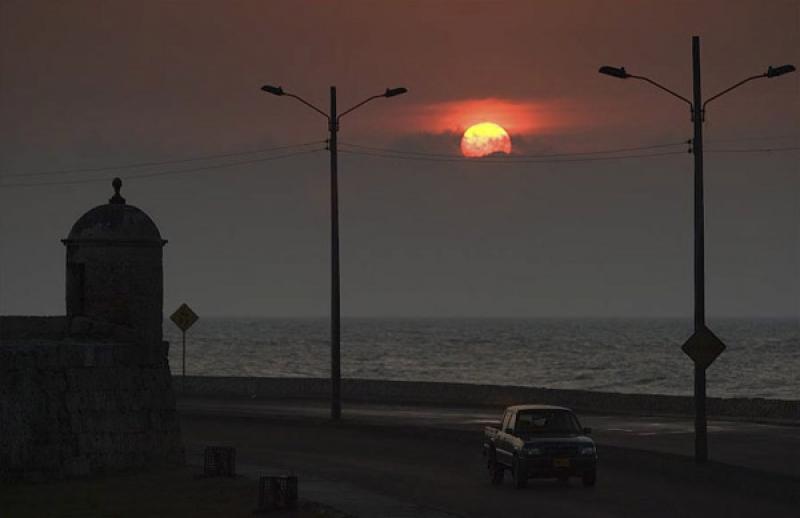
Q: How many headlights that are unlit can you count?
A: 2